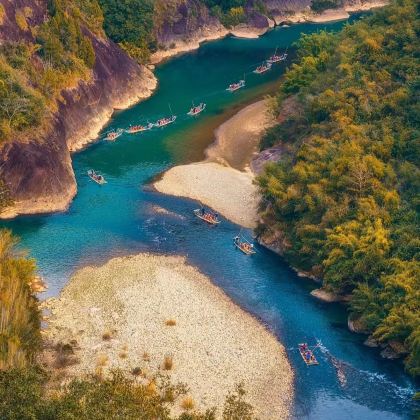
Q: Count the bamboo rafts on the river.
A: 11